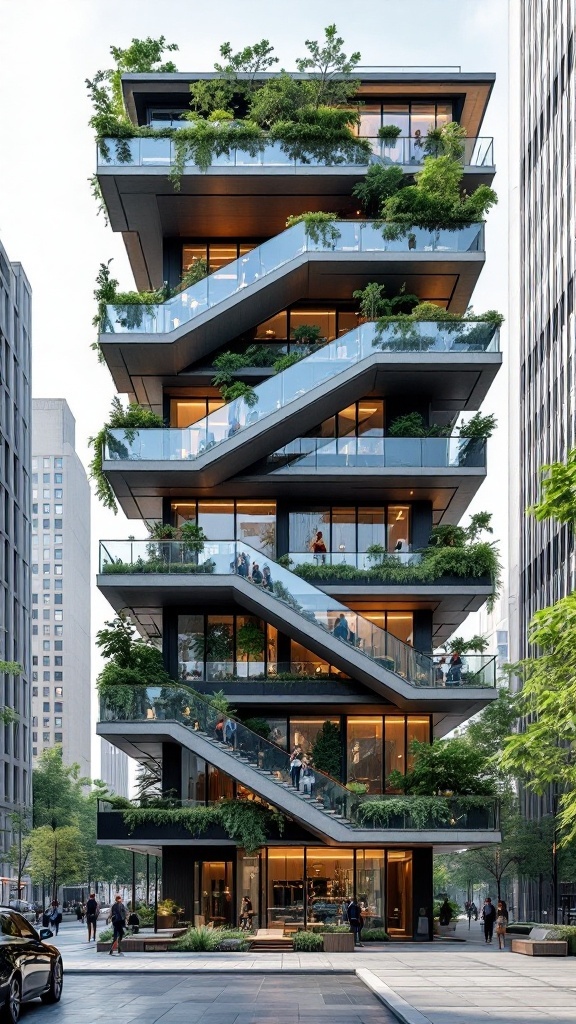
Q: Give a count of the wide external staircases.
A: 4